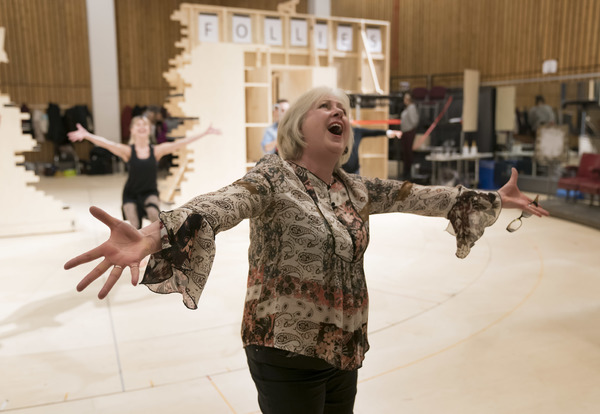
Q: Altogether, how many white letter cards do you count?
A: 7